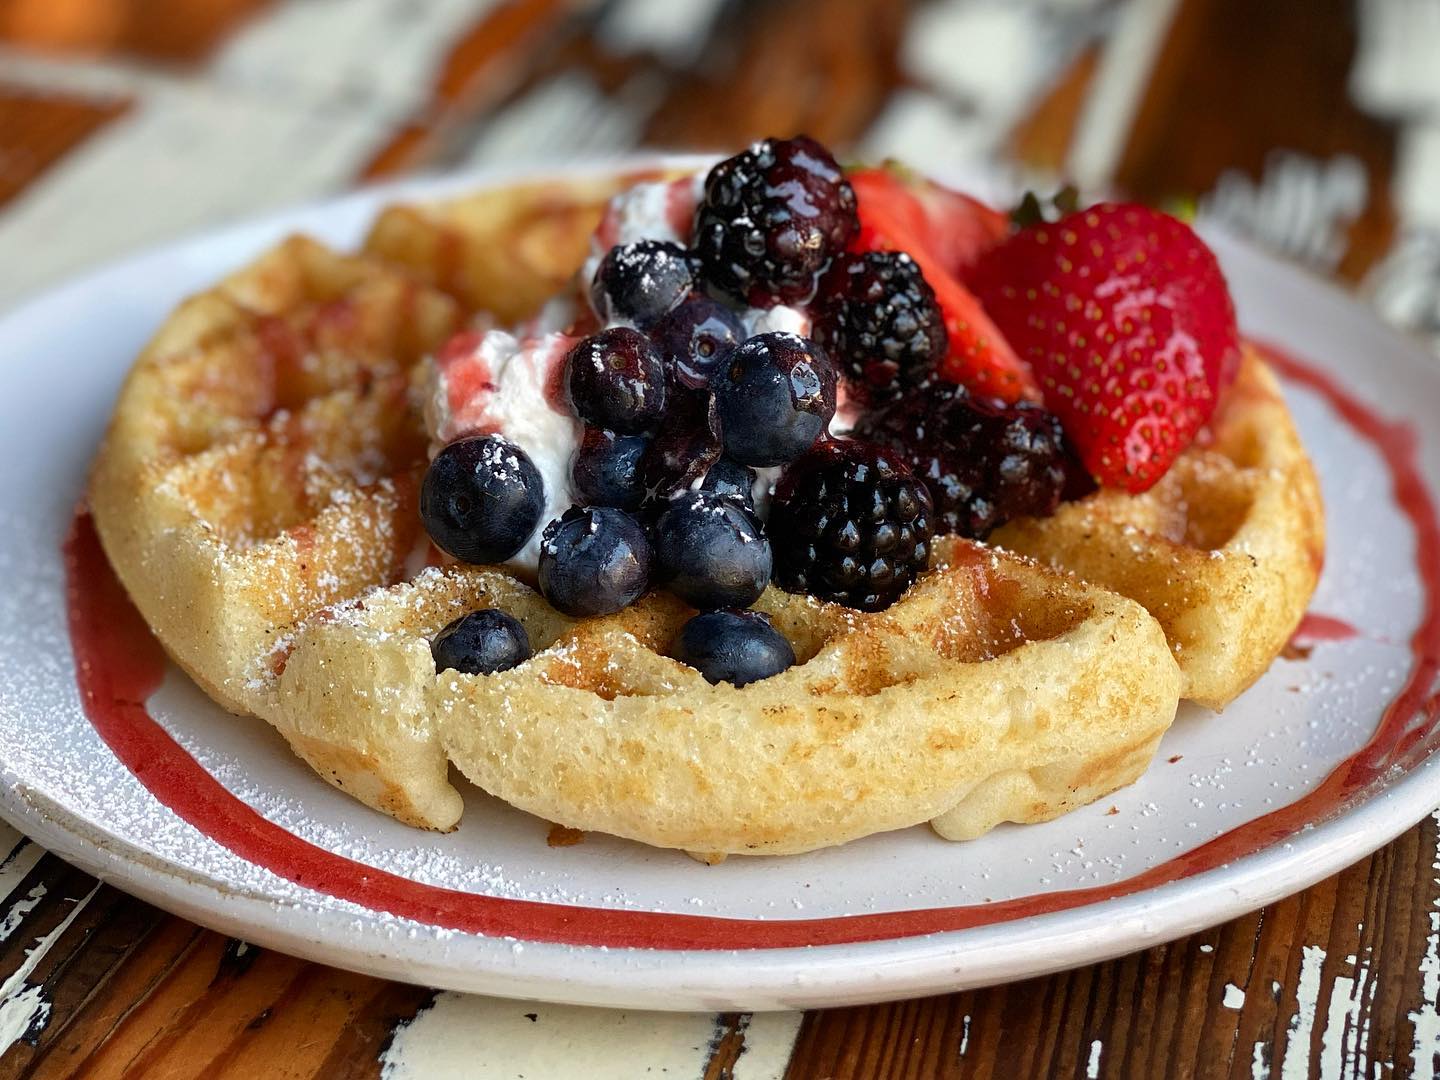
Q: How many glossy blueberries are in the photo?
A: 11